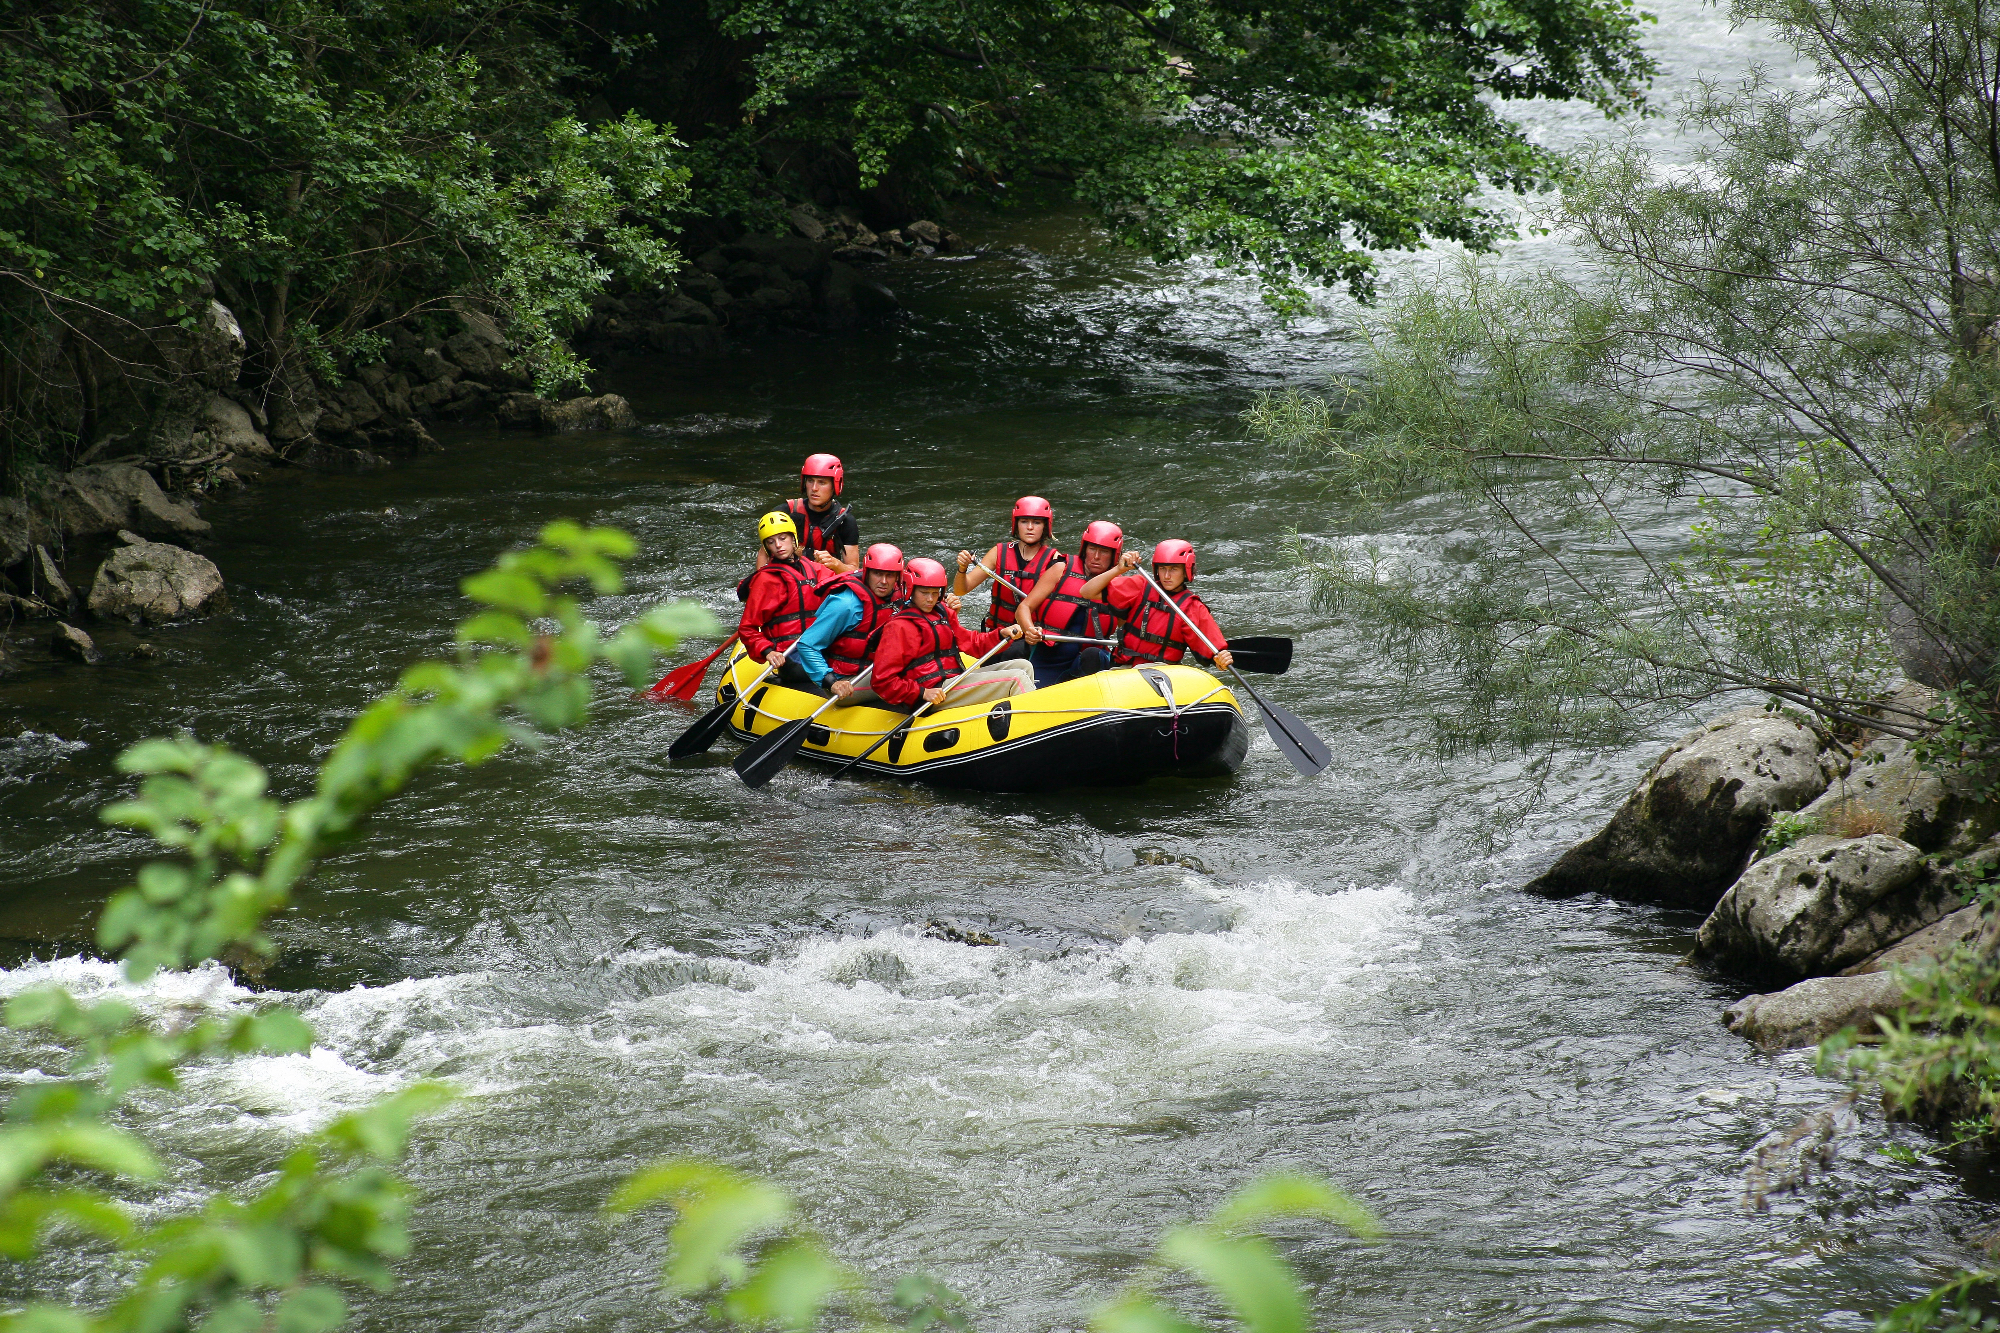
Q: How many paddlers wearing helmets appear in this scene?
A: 7